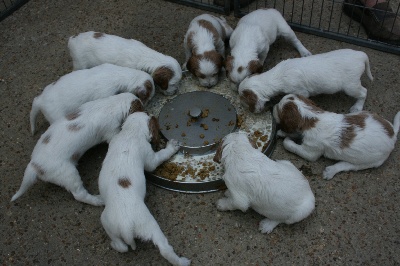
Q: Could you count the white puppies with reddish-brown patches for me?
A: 9